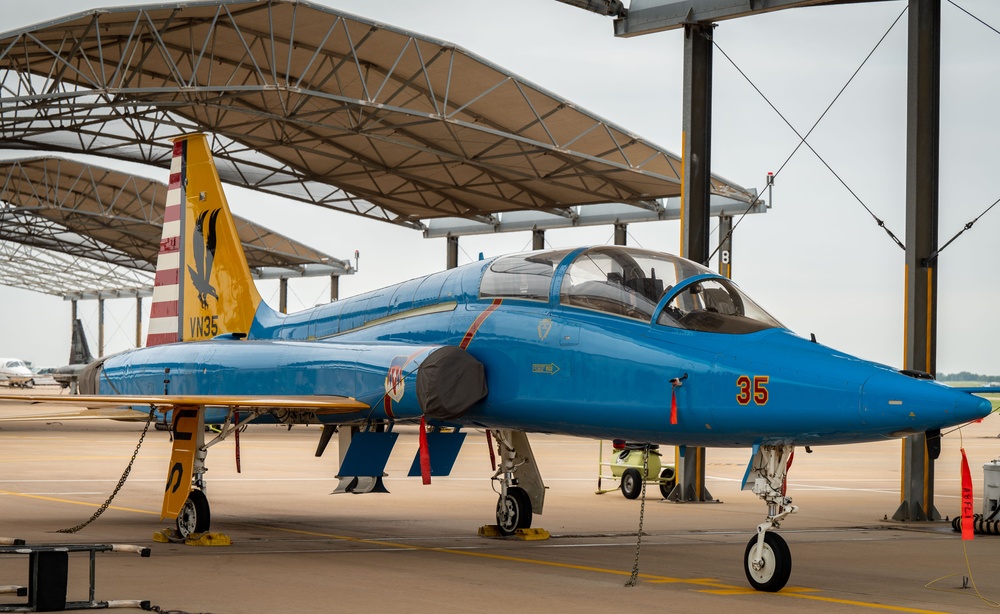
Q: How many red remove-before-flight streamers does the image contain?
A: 6